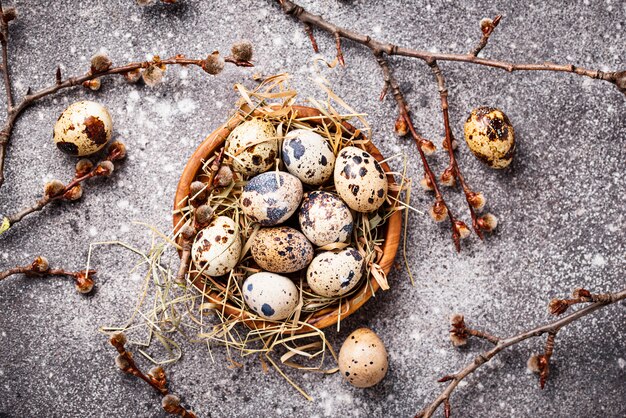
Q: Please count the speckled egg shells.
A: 12